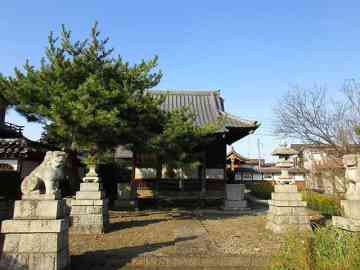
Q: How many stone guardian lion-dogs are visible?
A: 2